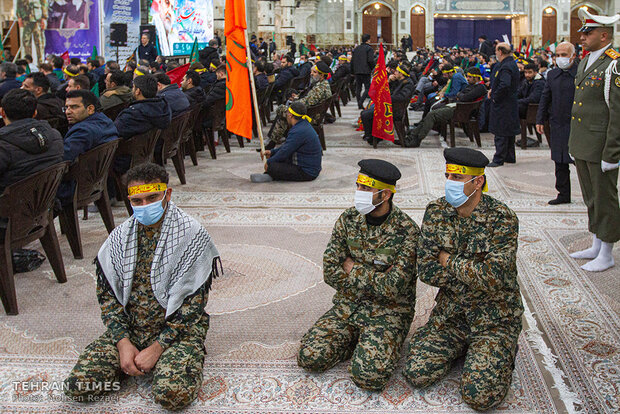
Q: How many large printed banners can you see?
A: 3